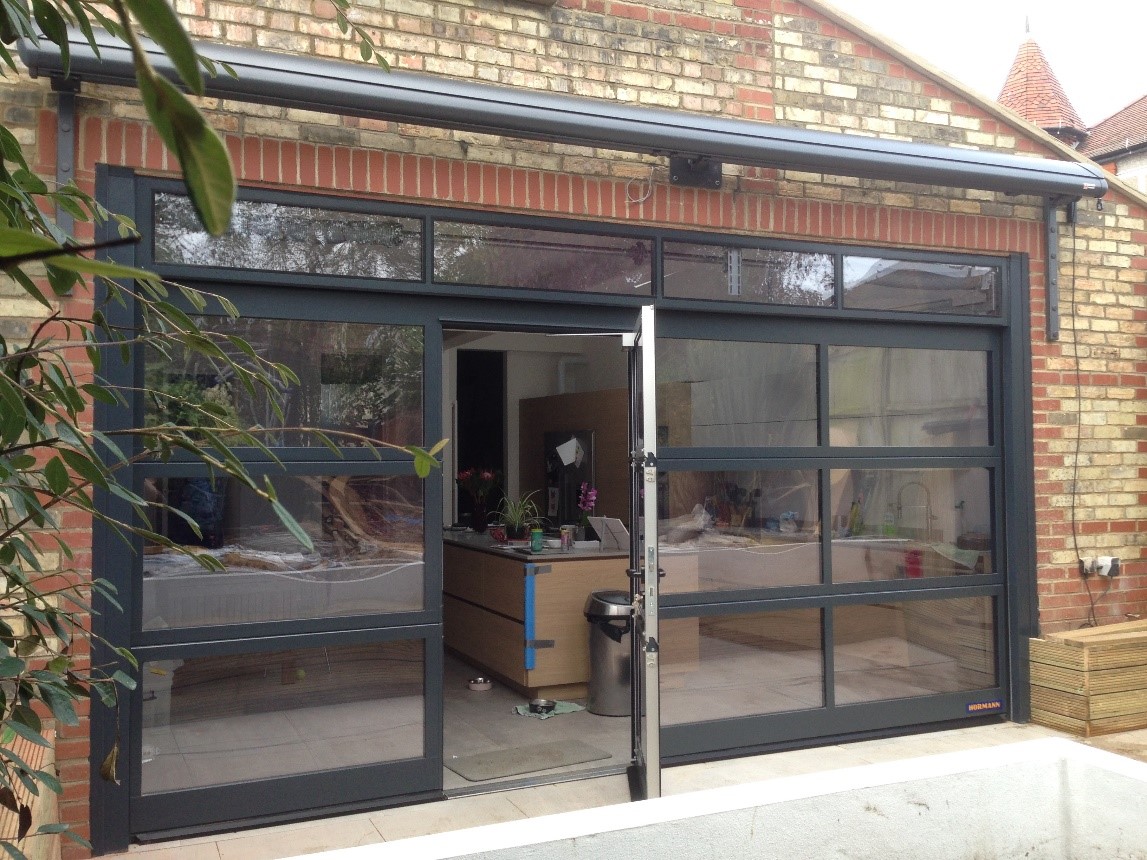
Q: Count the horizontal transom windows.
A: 4